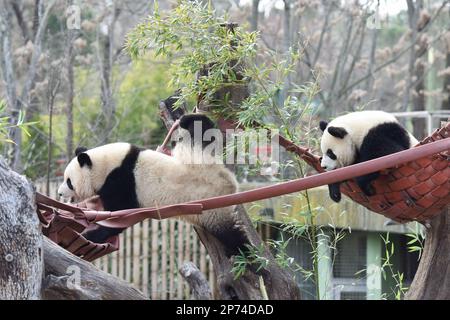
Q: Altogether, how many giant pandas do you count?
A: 2